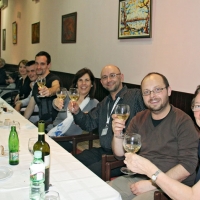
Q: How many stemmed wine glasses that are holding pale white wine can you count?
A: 5